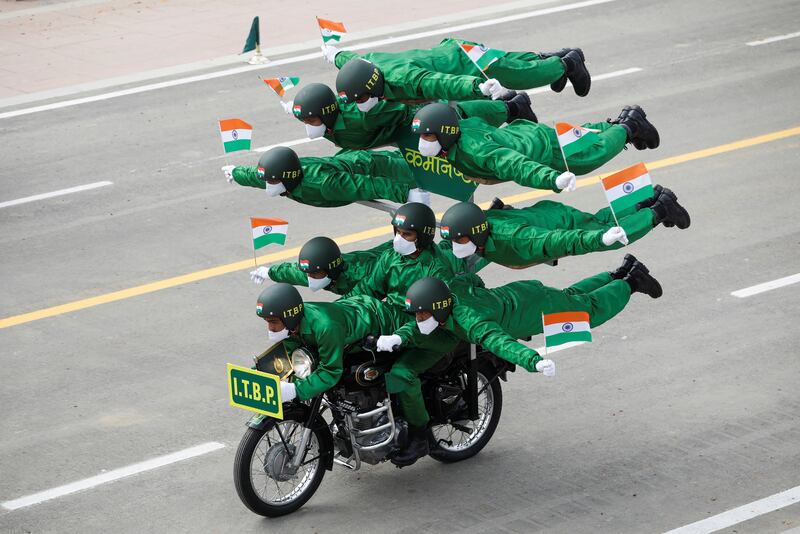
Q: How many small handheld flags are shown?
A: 8